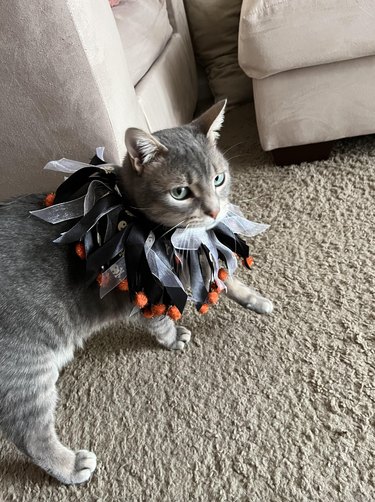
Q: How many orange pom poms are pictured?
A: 12